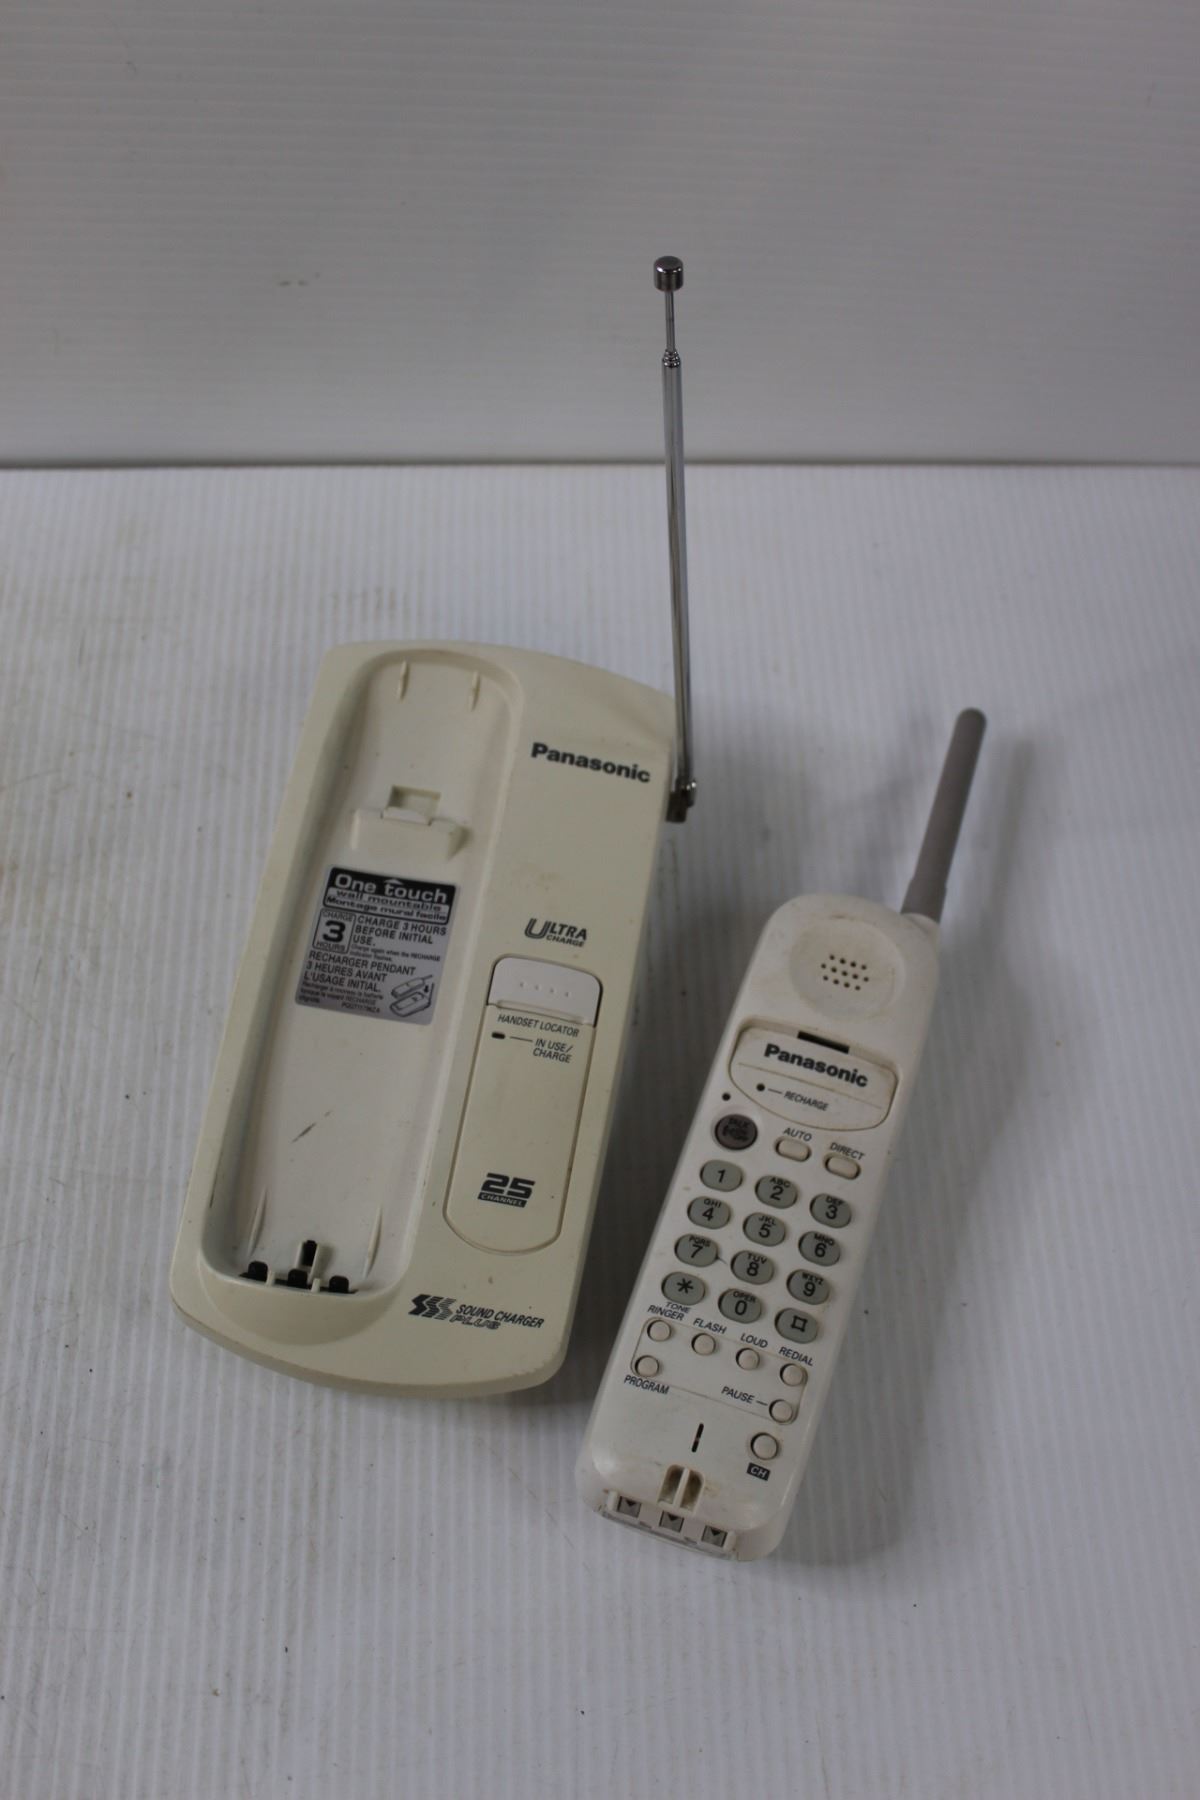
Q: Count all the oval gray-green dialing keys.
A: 12